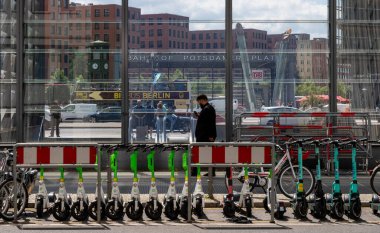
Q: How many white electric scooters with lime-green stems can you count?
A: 12